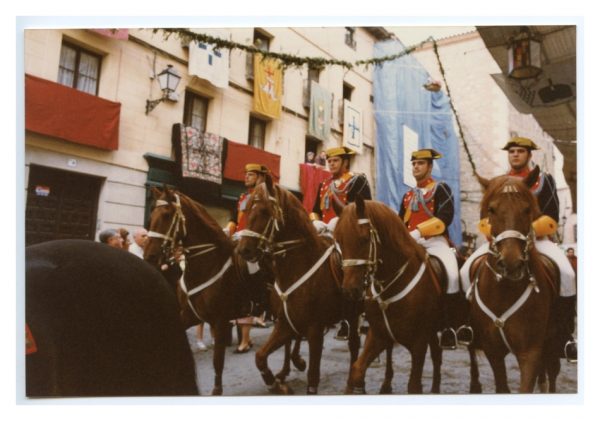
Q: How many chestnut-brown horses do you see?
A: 4